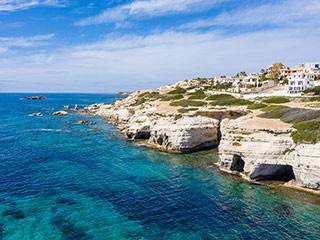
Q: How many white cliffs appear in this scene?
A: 2